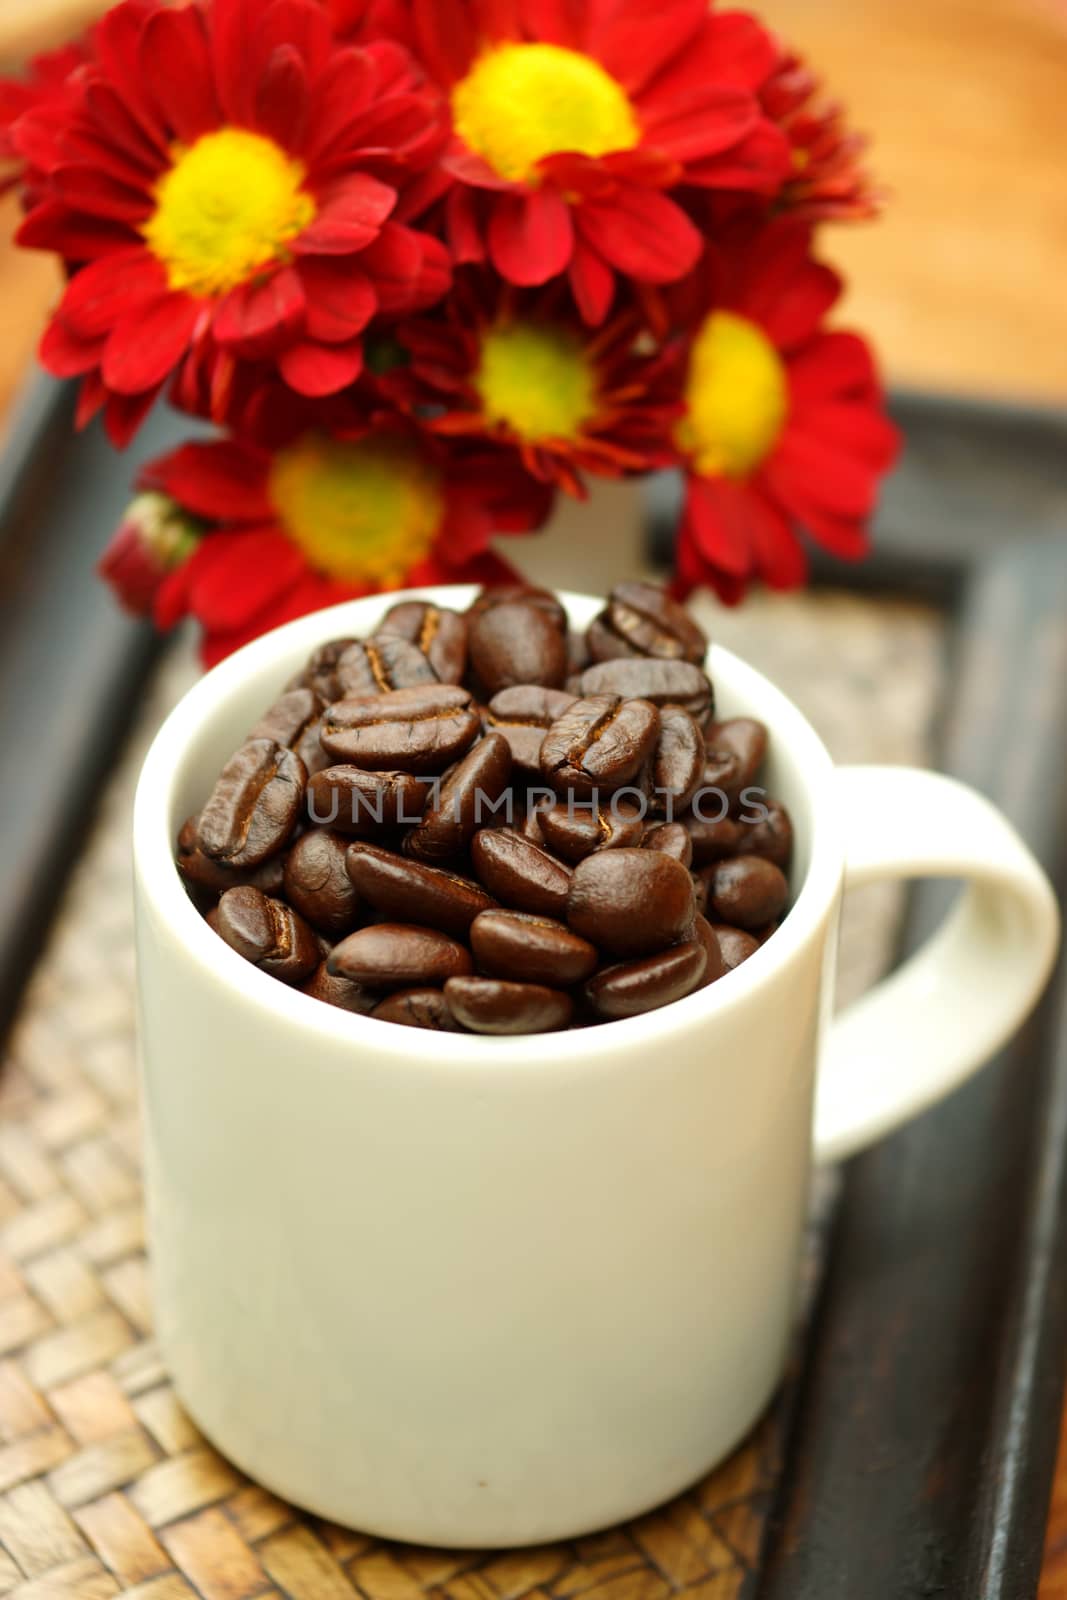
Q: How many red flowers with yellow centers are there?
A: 5